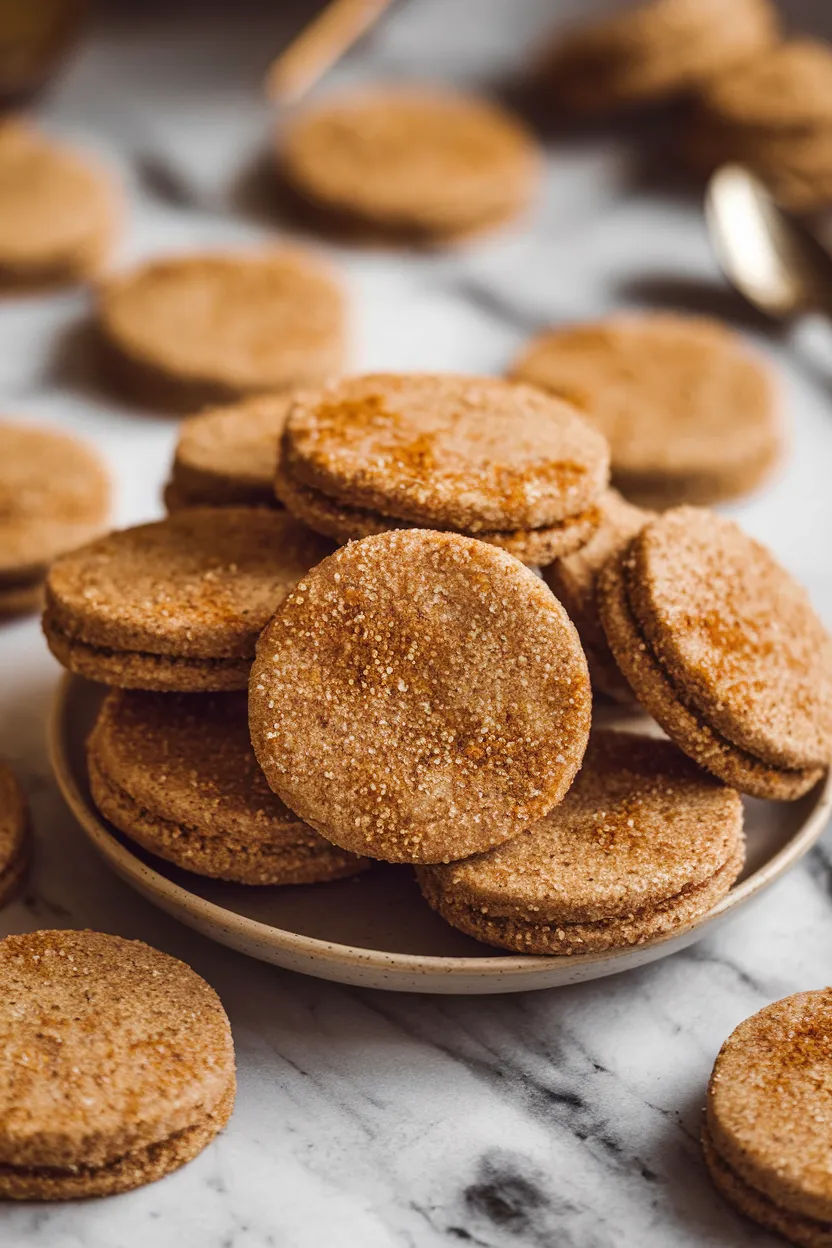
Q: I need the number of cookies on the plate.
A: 8